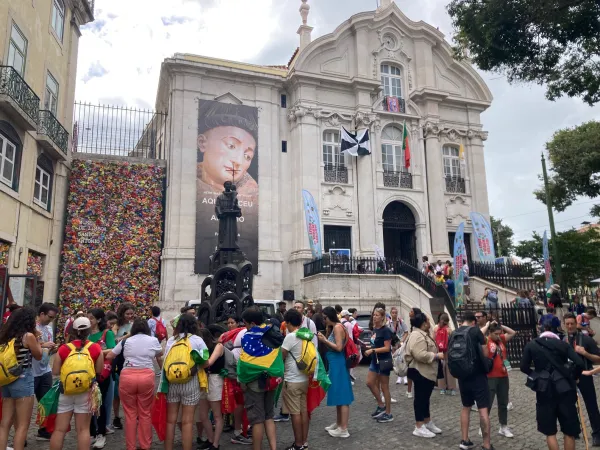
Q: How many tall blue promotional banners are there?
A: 4